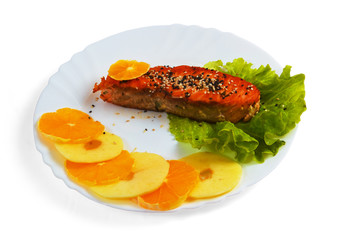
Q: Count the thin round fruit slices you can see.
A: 7